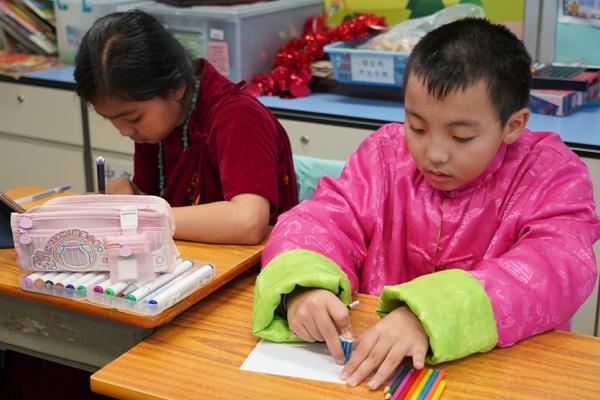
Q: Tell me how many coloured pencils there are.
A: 9